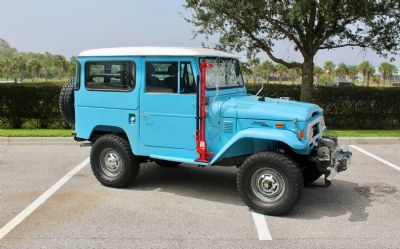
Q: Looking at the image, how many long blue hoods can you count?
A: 1